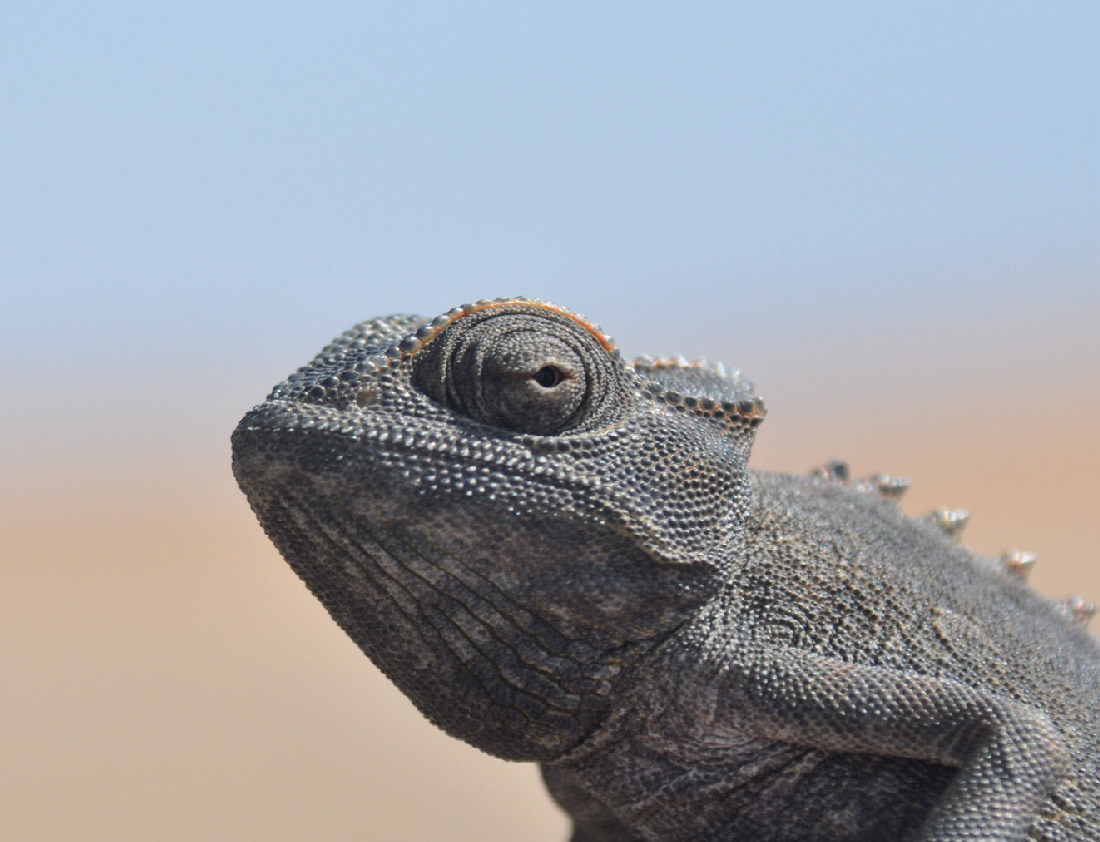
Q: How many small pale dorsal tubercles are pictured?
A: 5